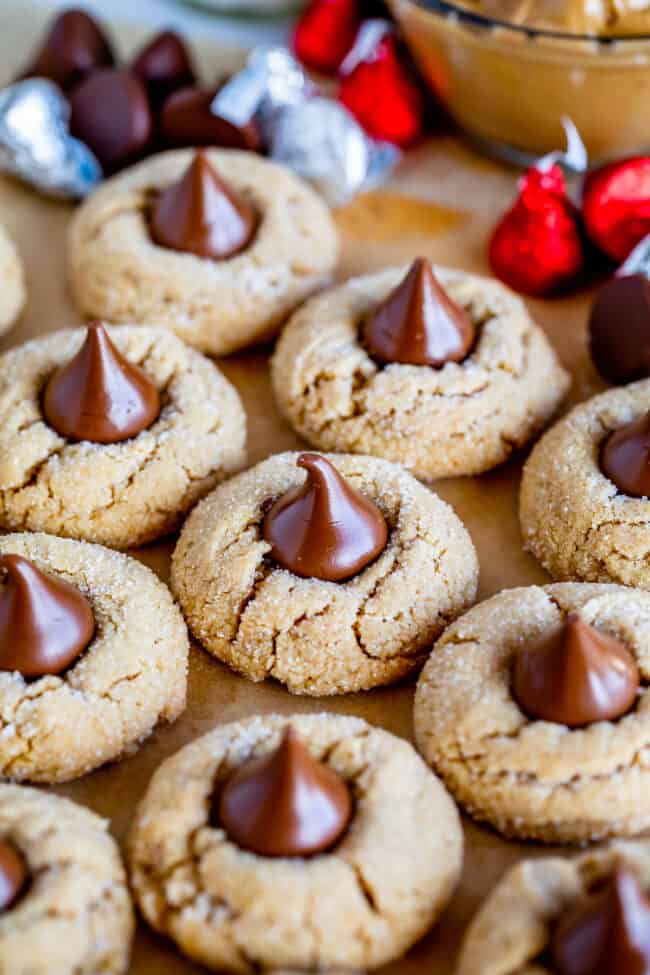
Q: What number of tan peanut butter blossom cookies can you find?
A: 11